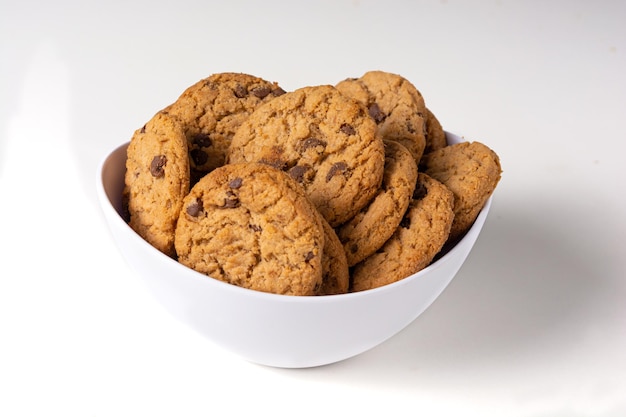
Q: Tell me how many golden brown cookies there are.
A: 10